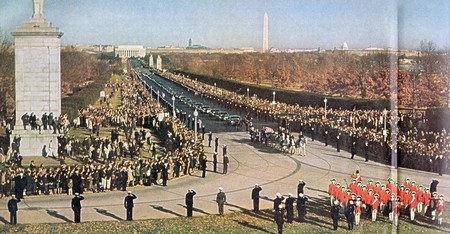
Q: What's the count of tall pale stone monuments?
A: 2